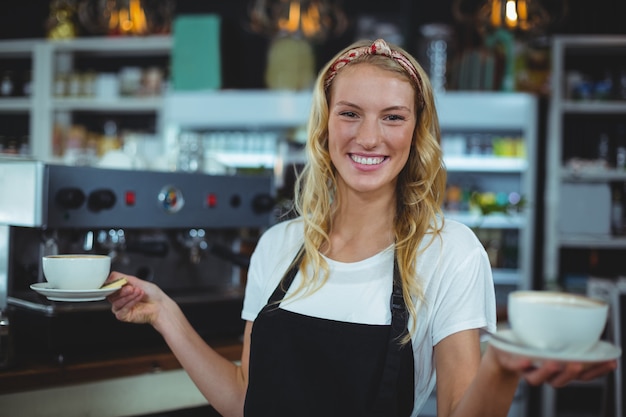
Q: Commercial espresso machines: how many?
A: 1